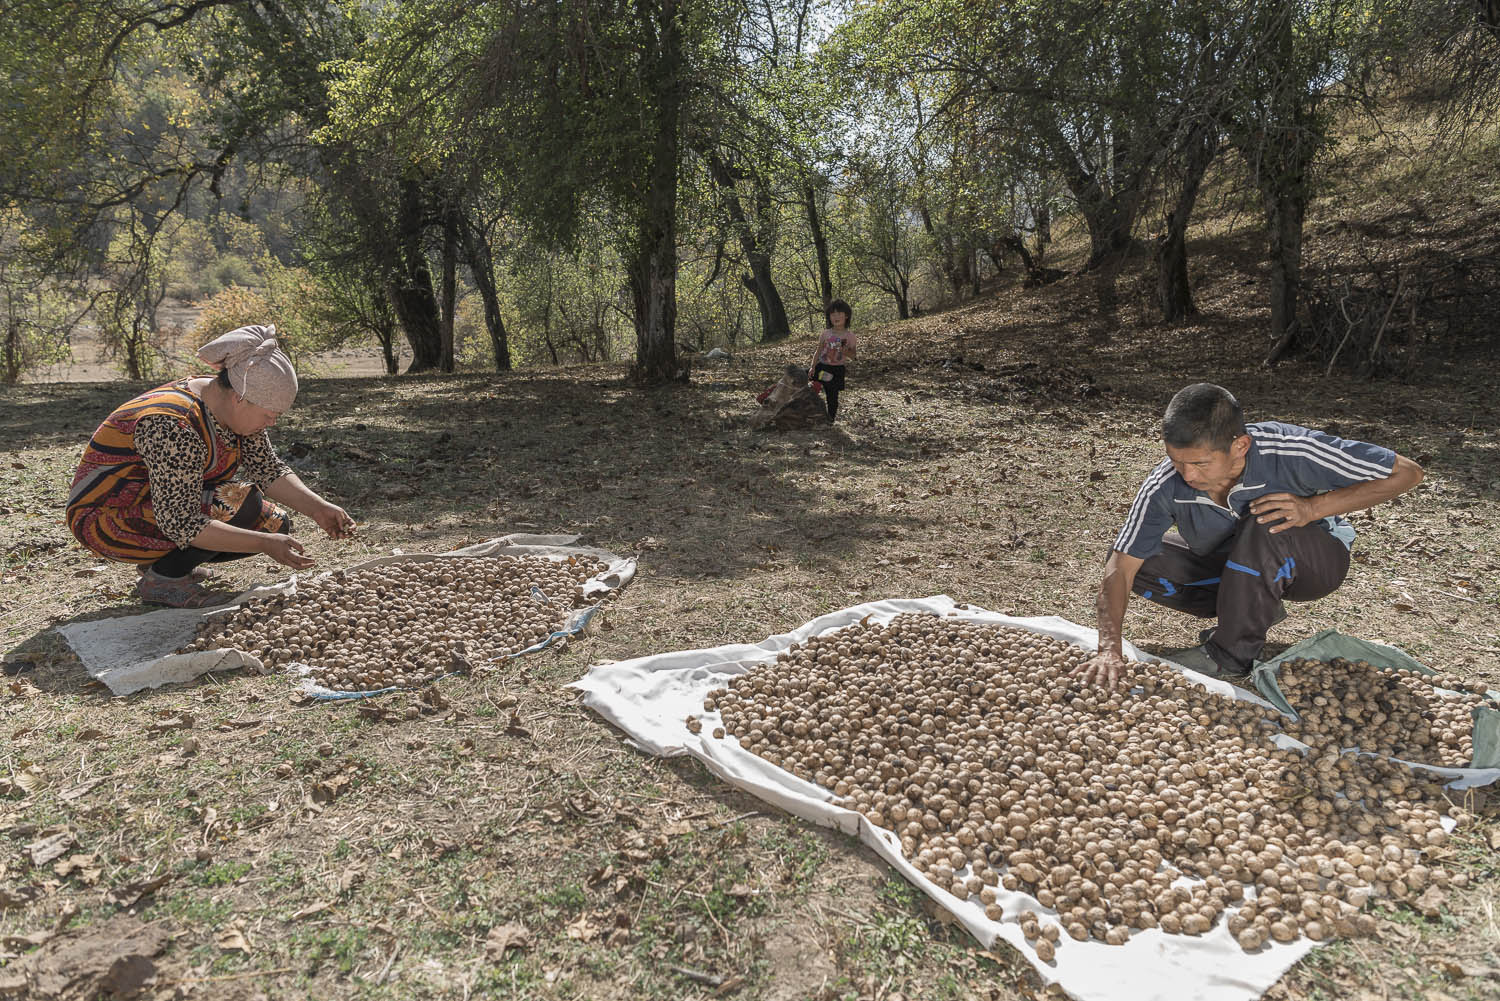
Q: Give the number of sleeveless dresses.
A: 1